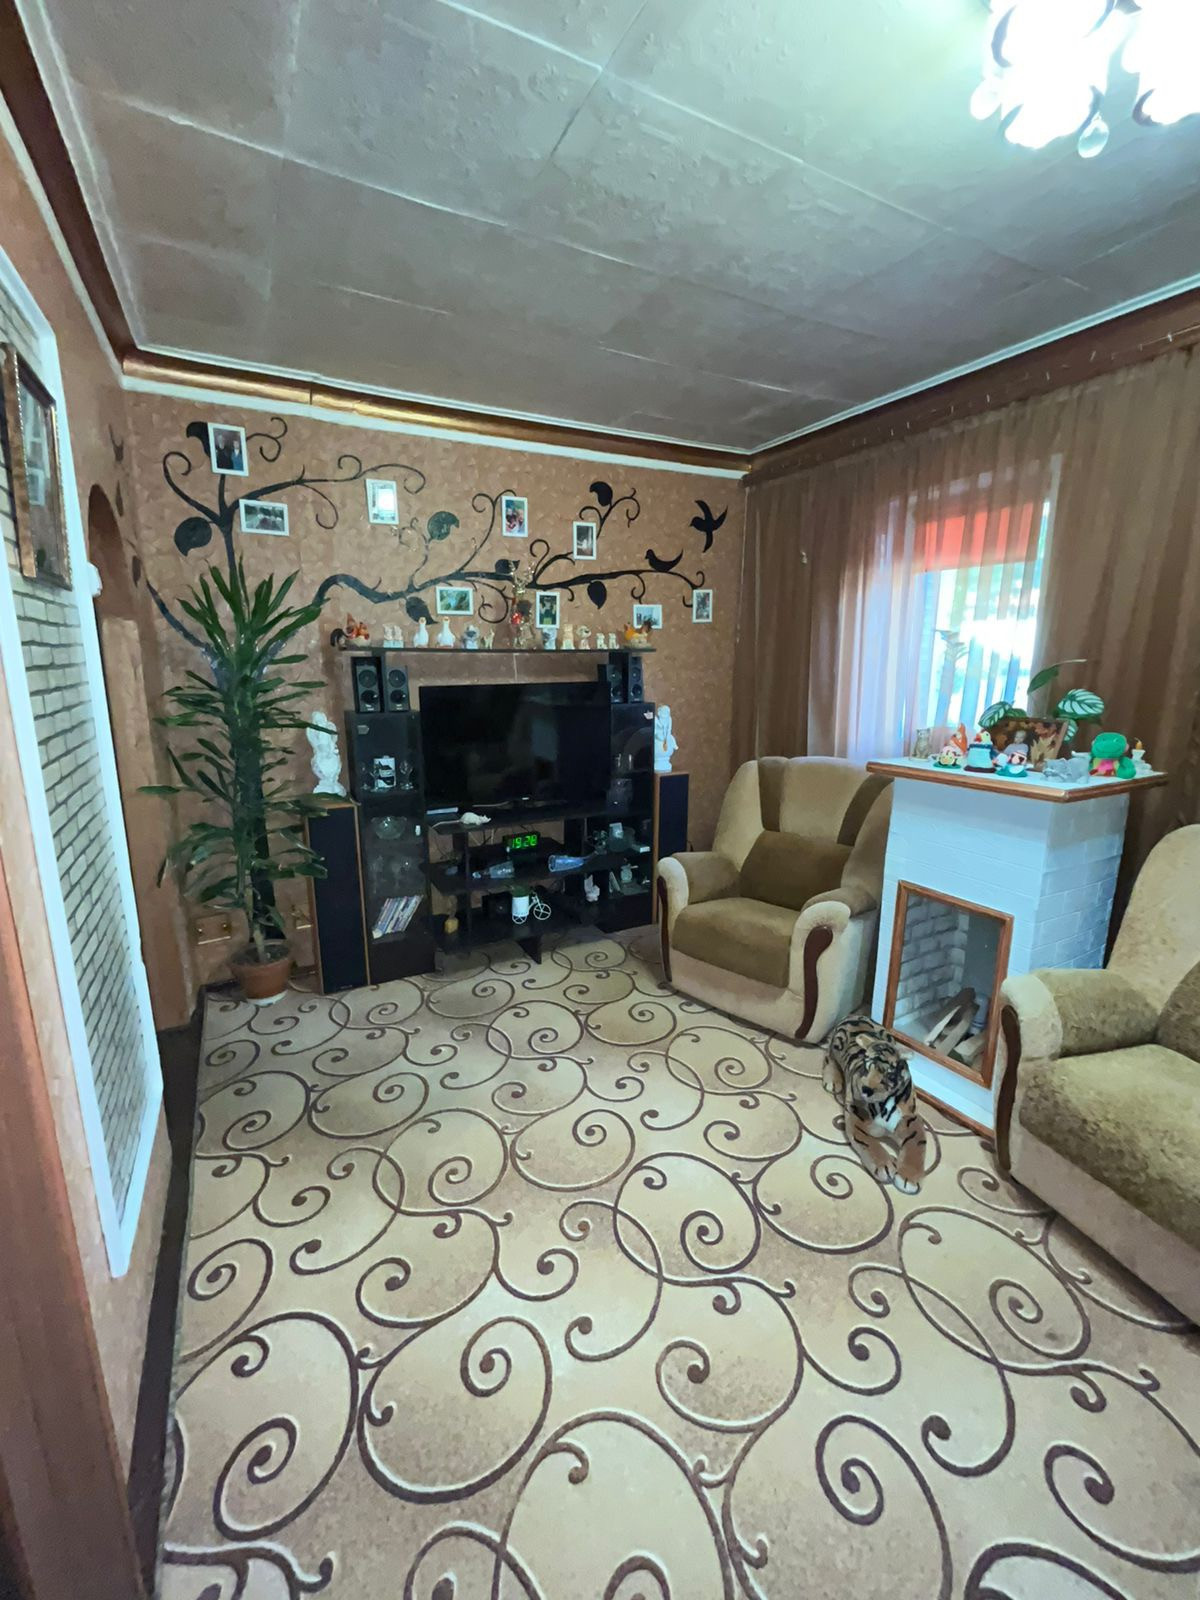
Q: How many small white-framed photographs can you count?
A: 9